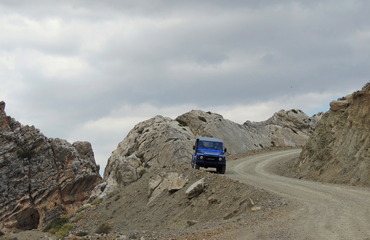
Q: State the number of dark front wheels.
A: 2